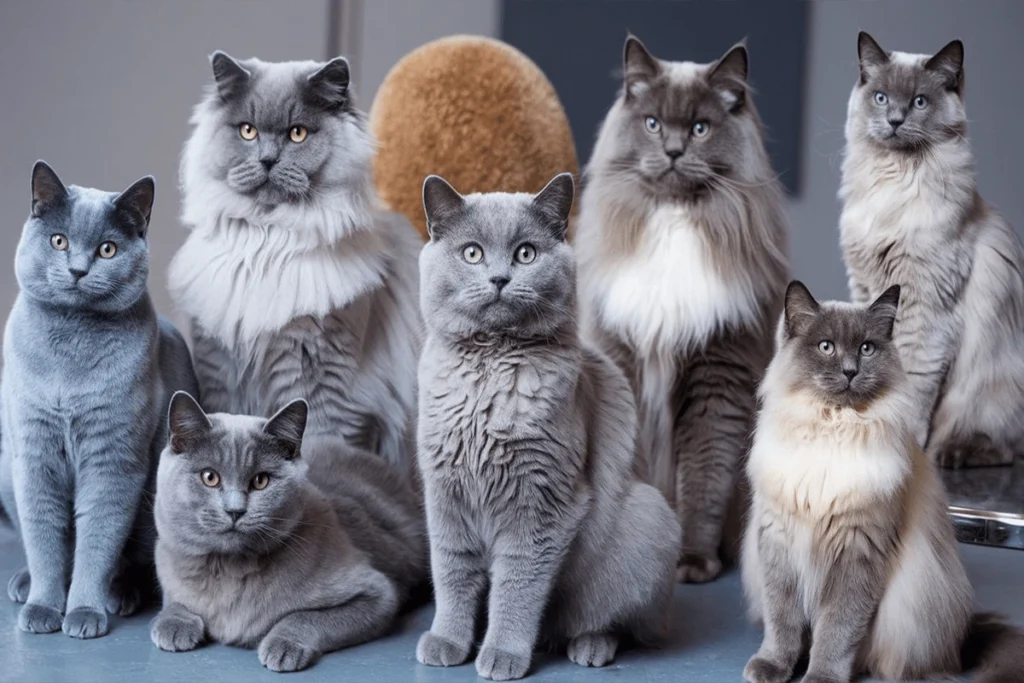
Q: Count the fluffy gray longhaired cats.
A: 4